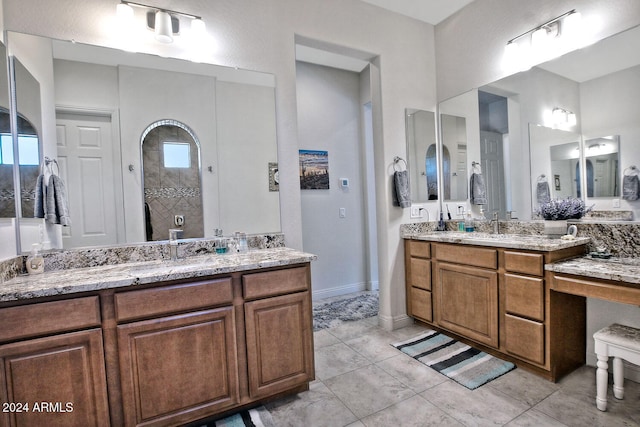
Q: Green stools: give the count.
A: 0